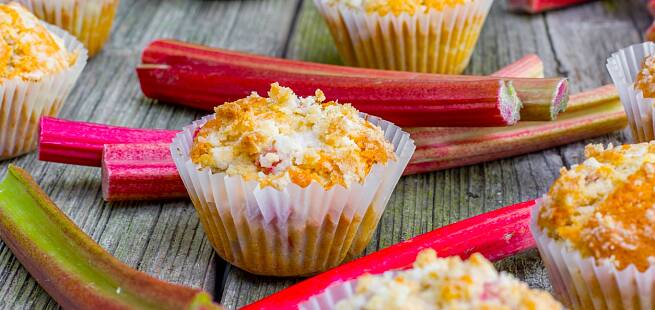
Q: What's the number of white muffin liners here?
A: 7